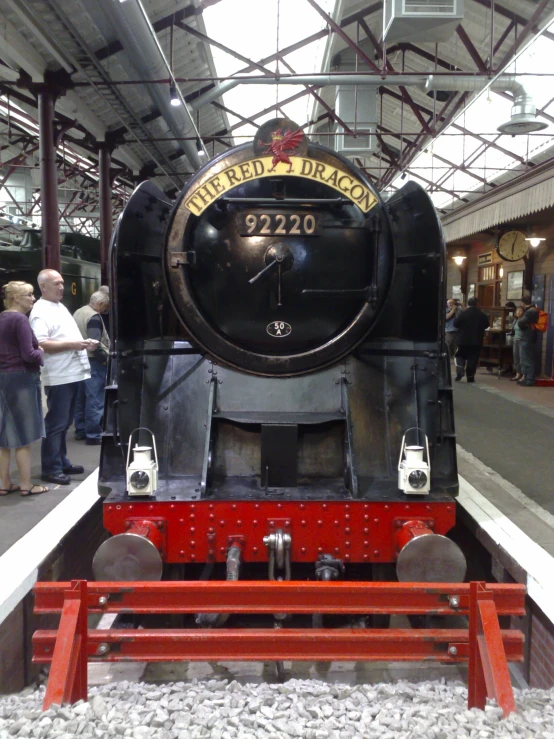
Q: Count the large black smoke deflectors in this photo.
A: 2